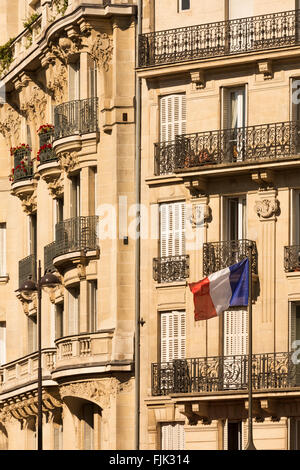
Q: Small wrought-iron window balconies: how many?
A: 9